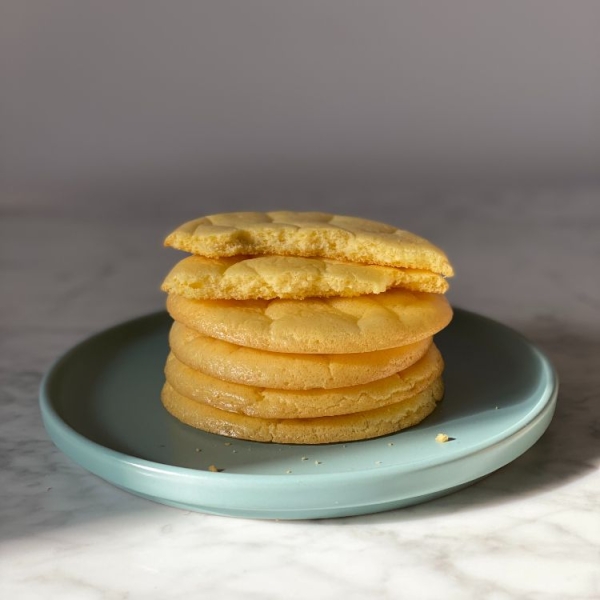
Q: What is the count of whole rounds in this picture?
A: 4